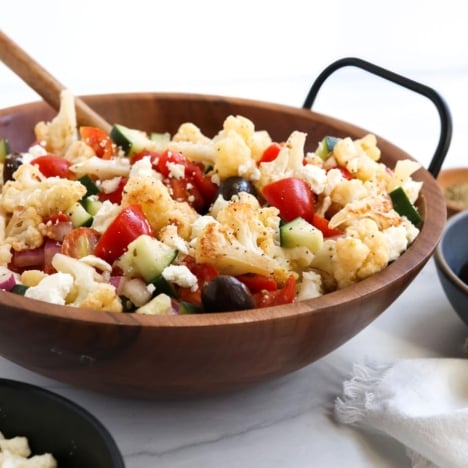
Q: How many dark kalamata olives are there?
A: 3